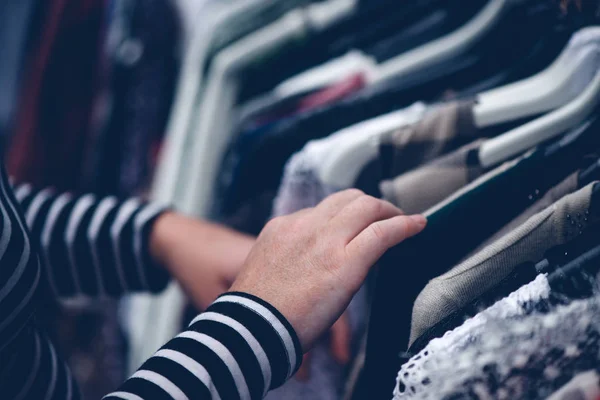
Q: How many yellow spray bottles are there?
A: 0